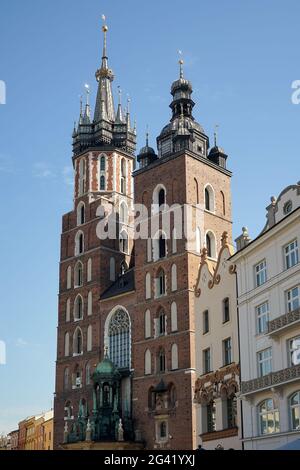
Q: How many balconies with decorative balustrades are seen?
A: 2